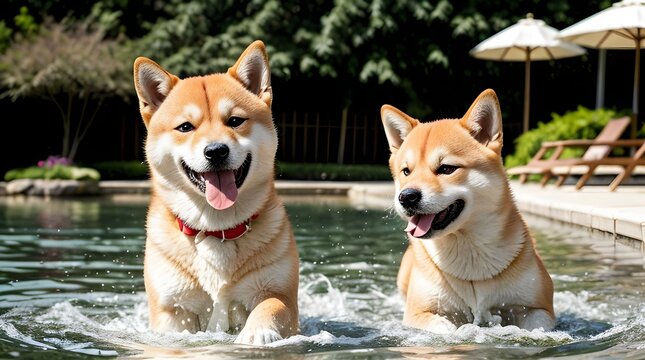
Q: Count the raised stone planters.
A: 1